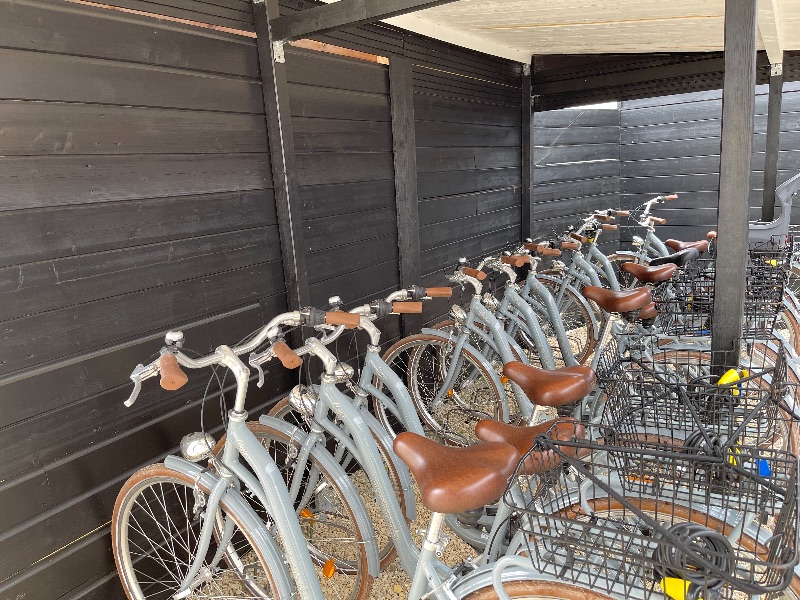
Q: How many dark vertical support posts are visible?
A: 5